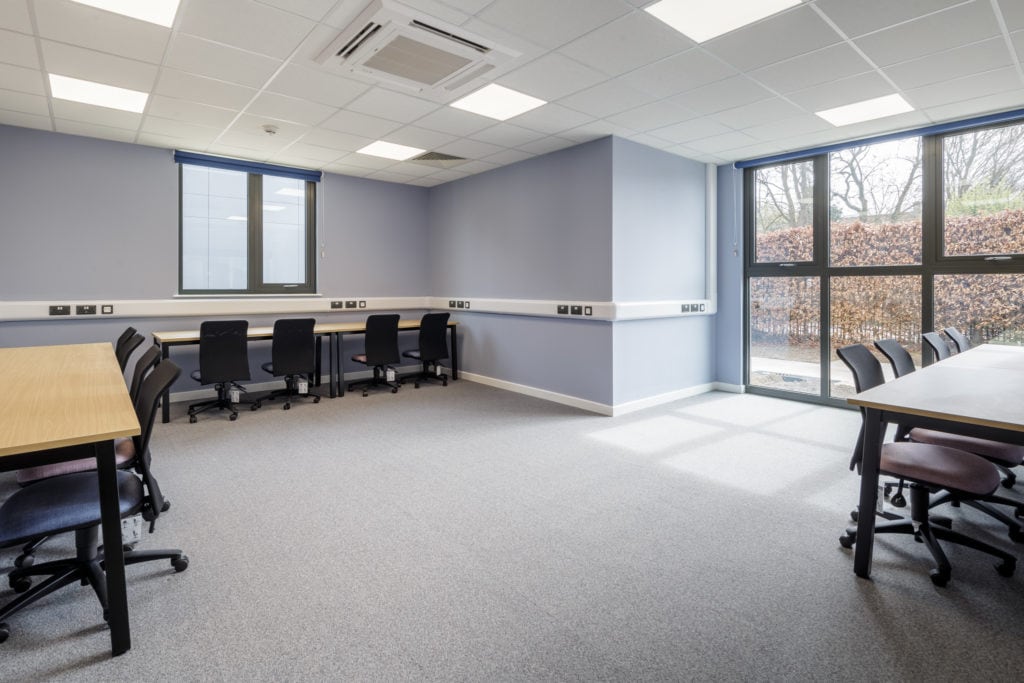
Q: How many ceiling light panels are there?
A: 6